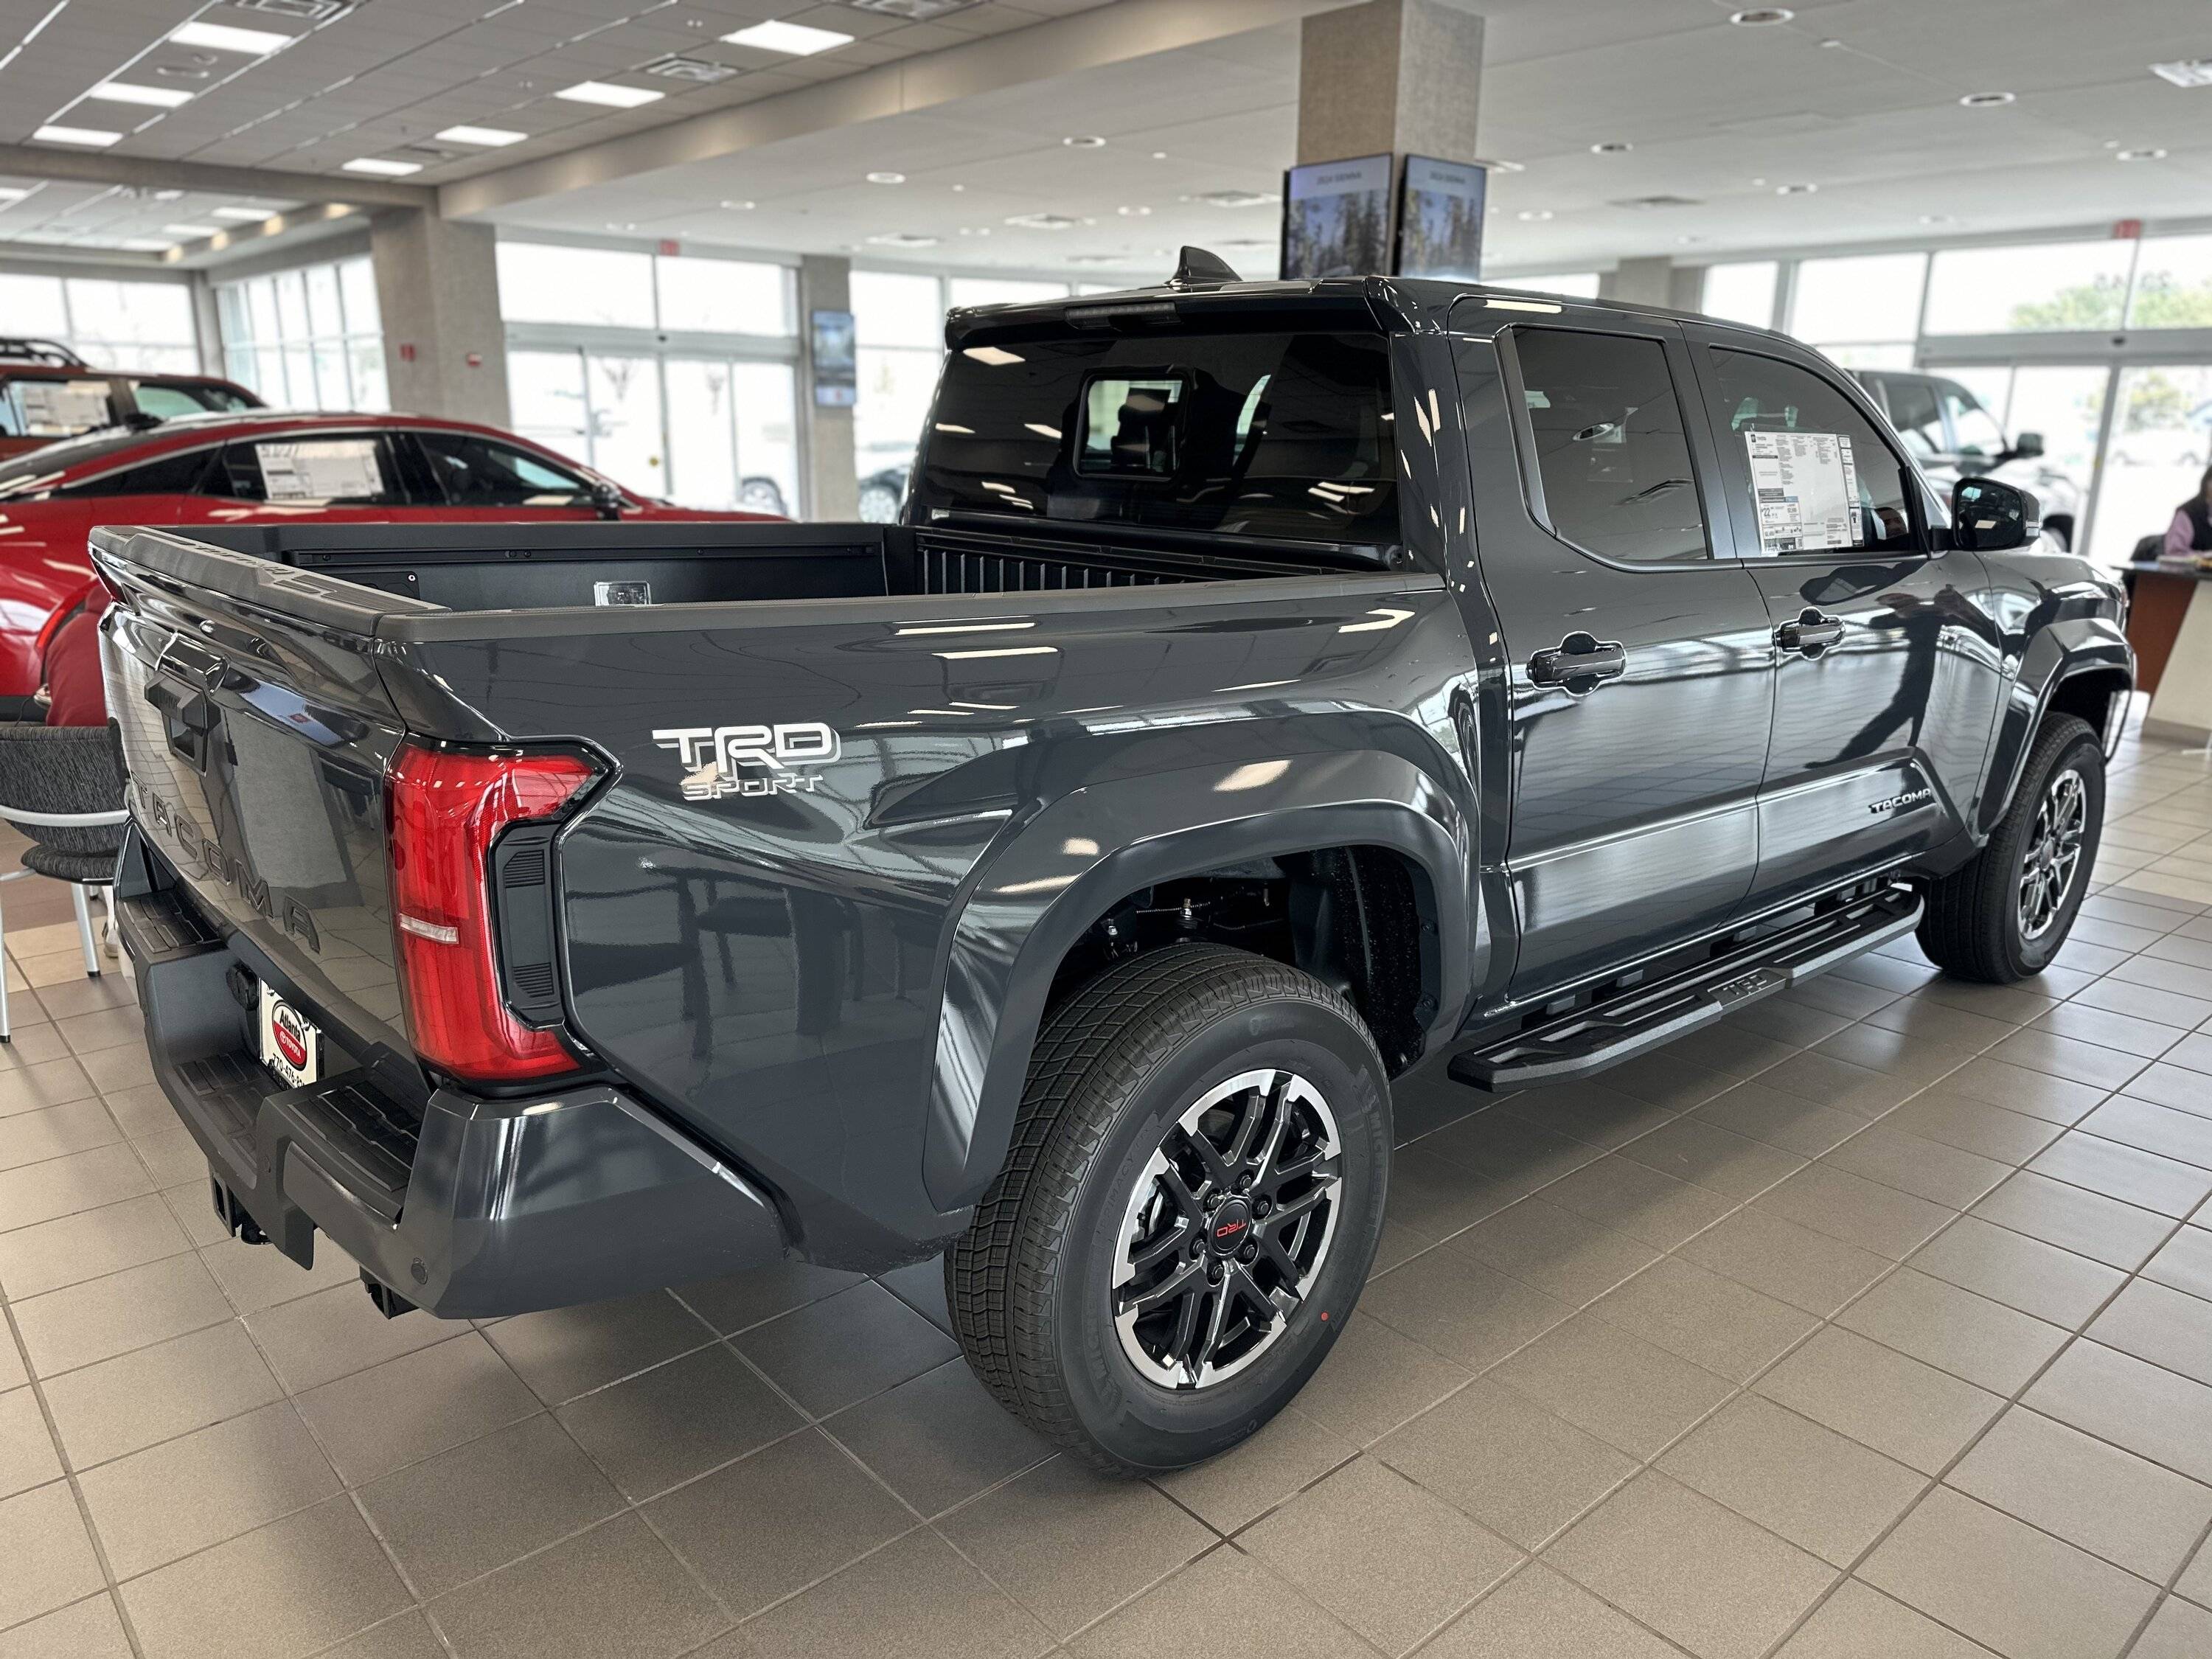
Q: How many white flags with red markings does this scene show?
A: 0